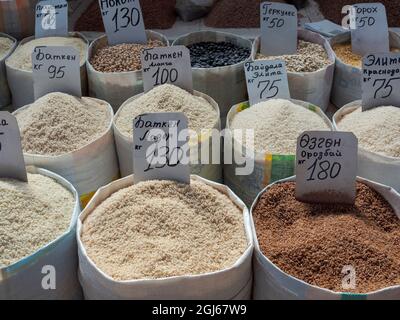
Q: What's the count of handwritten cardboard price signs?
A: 11